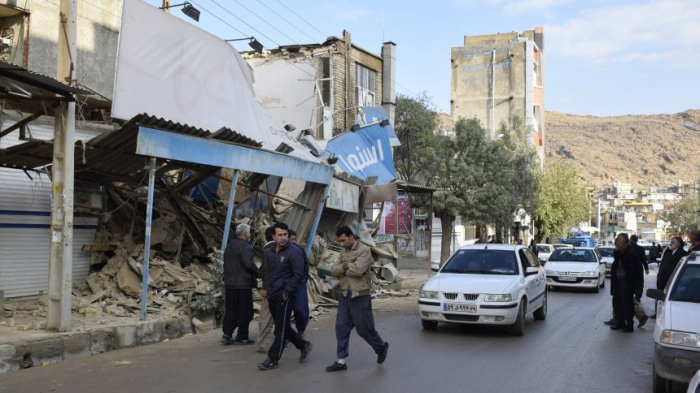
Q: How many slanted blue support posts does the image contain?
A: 3